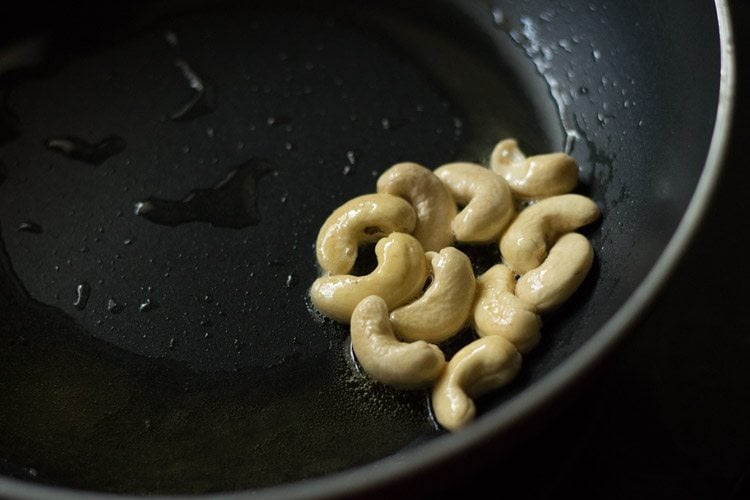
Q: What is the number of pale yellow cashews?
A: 11